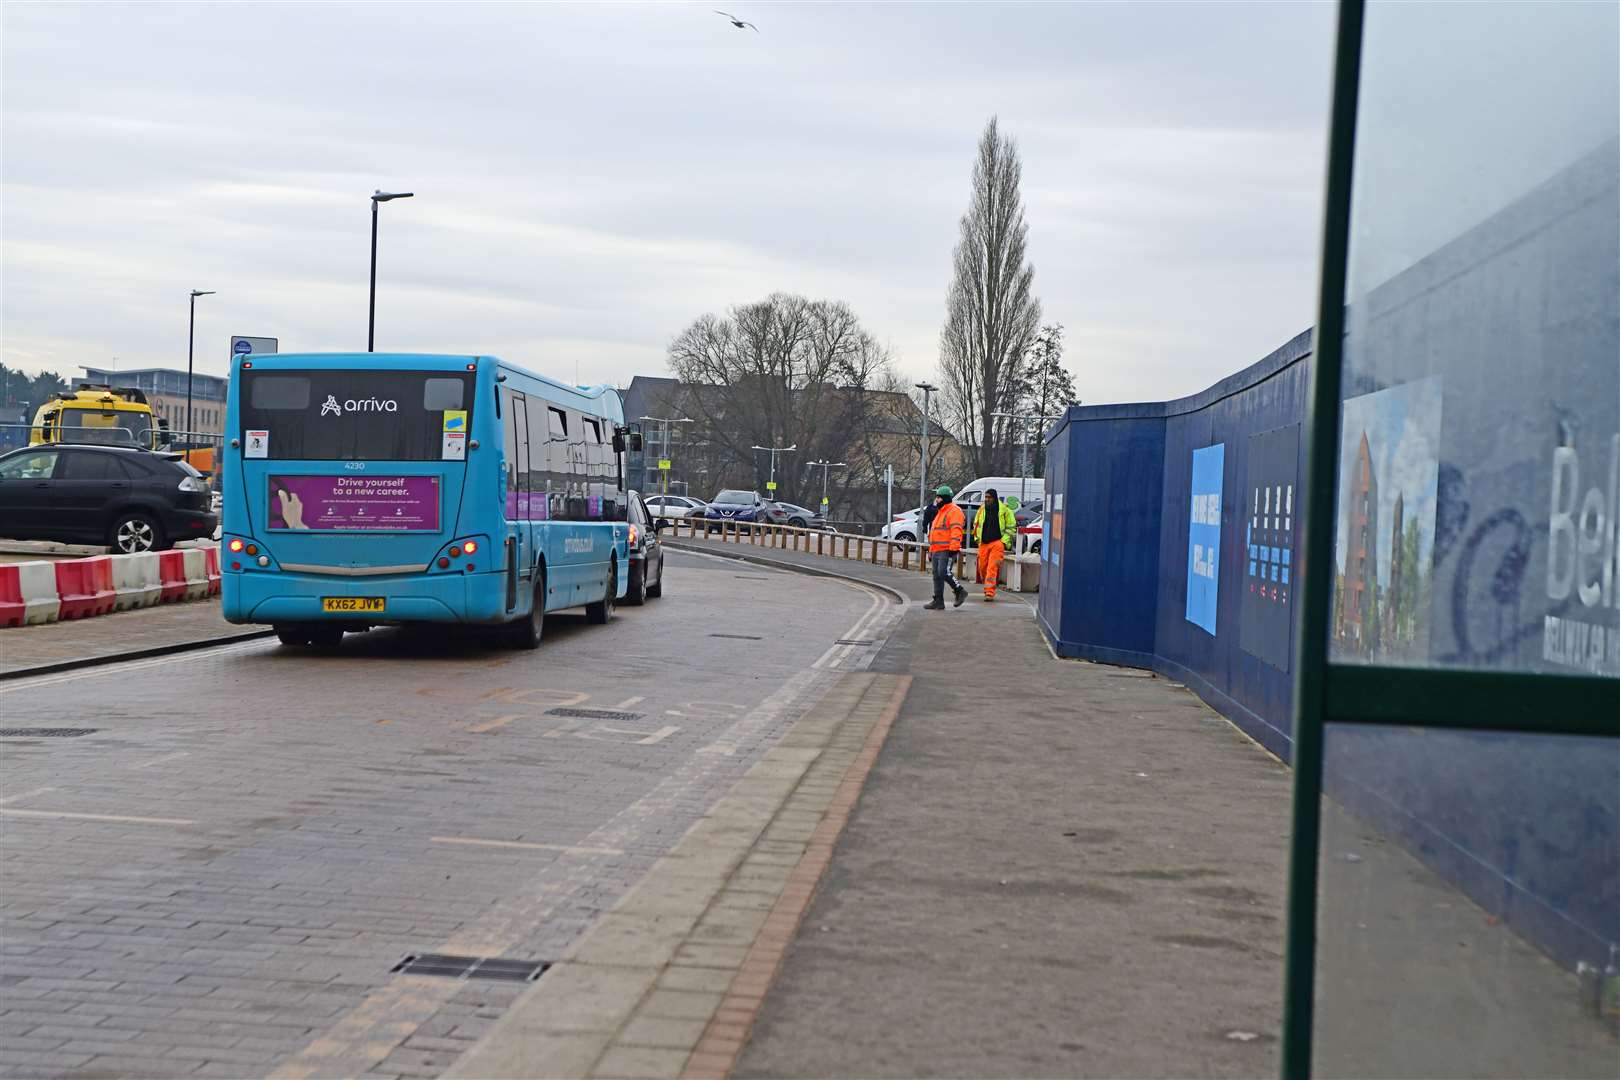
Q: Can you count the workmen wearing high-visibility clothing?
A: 2